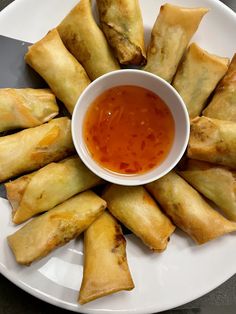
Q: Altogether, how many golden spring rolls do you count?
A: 15